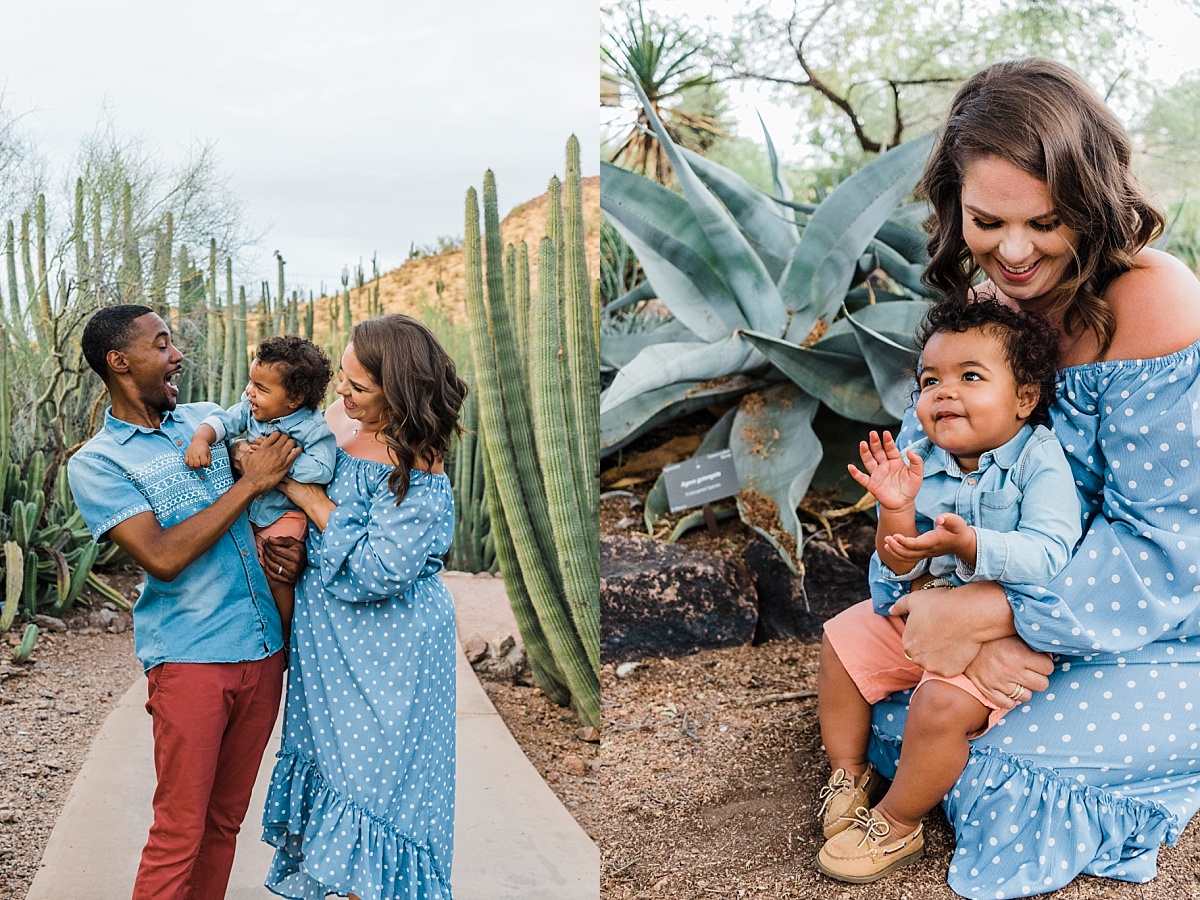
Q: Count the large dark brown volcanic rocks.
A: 2